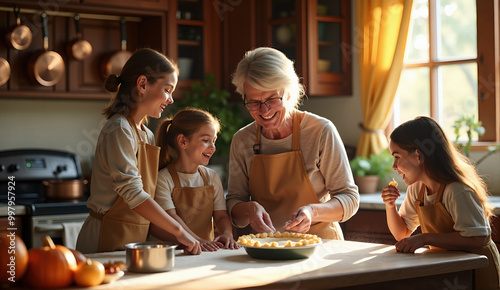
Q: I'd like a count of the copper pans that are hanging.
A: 5